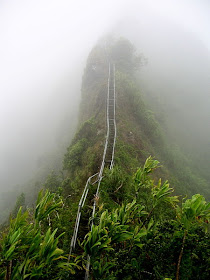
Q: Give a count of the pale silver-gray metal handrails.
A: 2